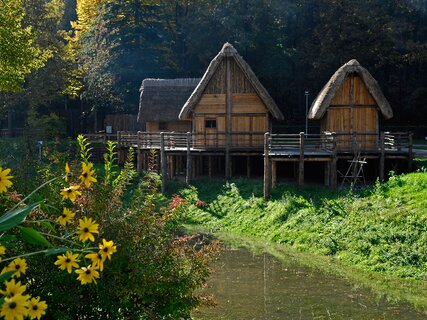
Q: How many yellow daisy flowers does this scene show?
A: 15